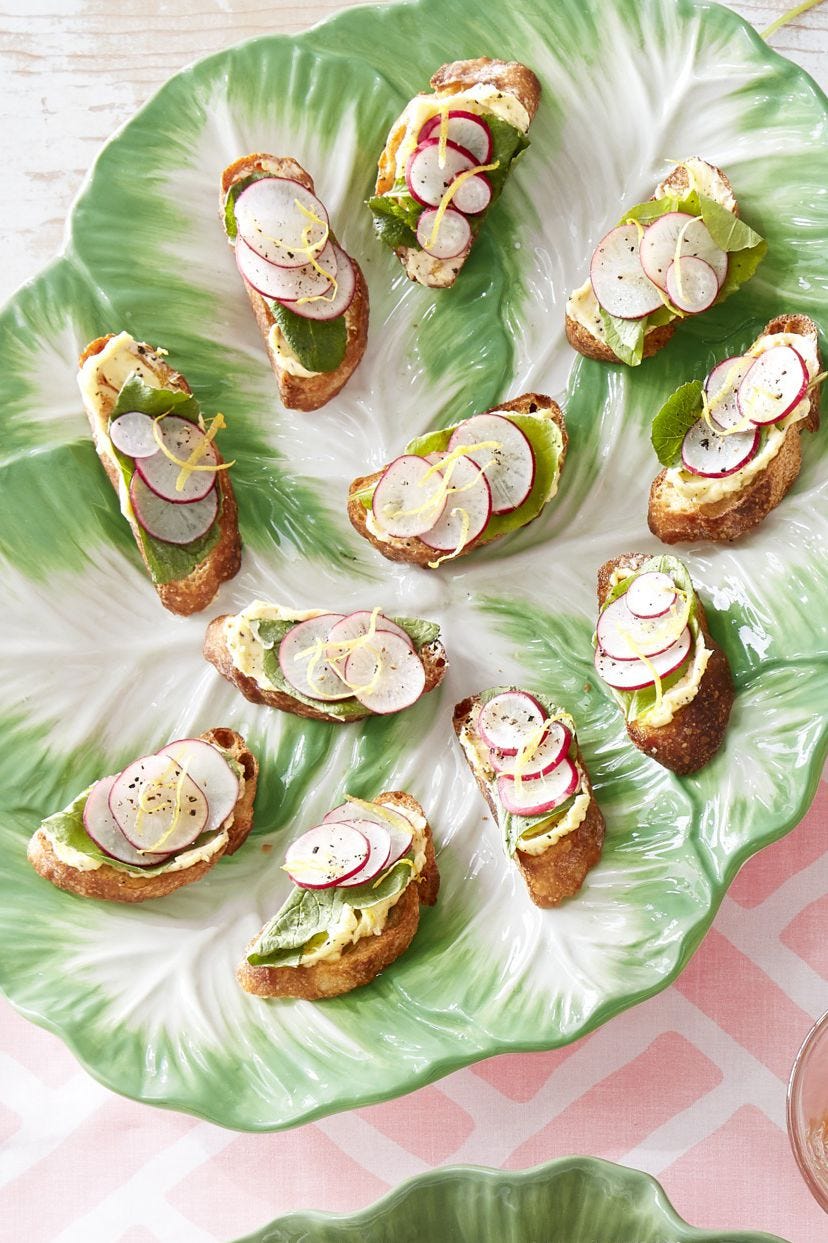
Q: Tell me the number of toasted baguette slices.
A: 11